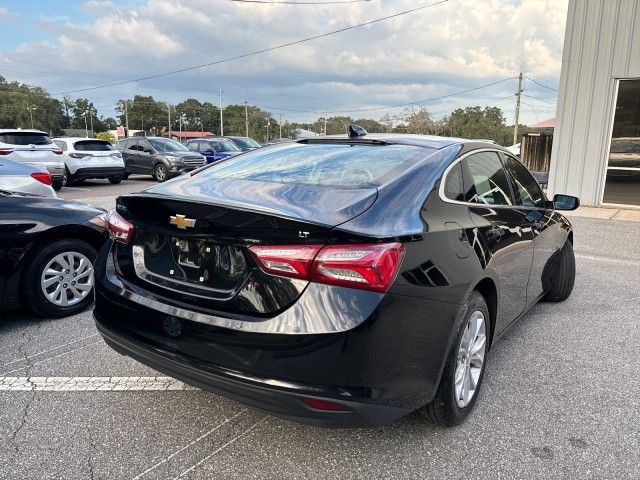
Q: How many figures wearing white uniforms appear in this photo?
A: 0